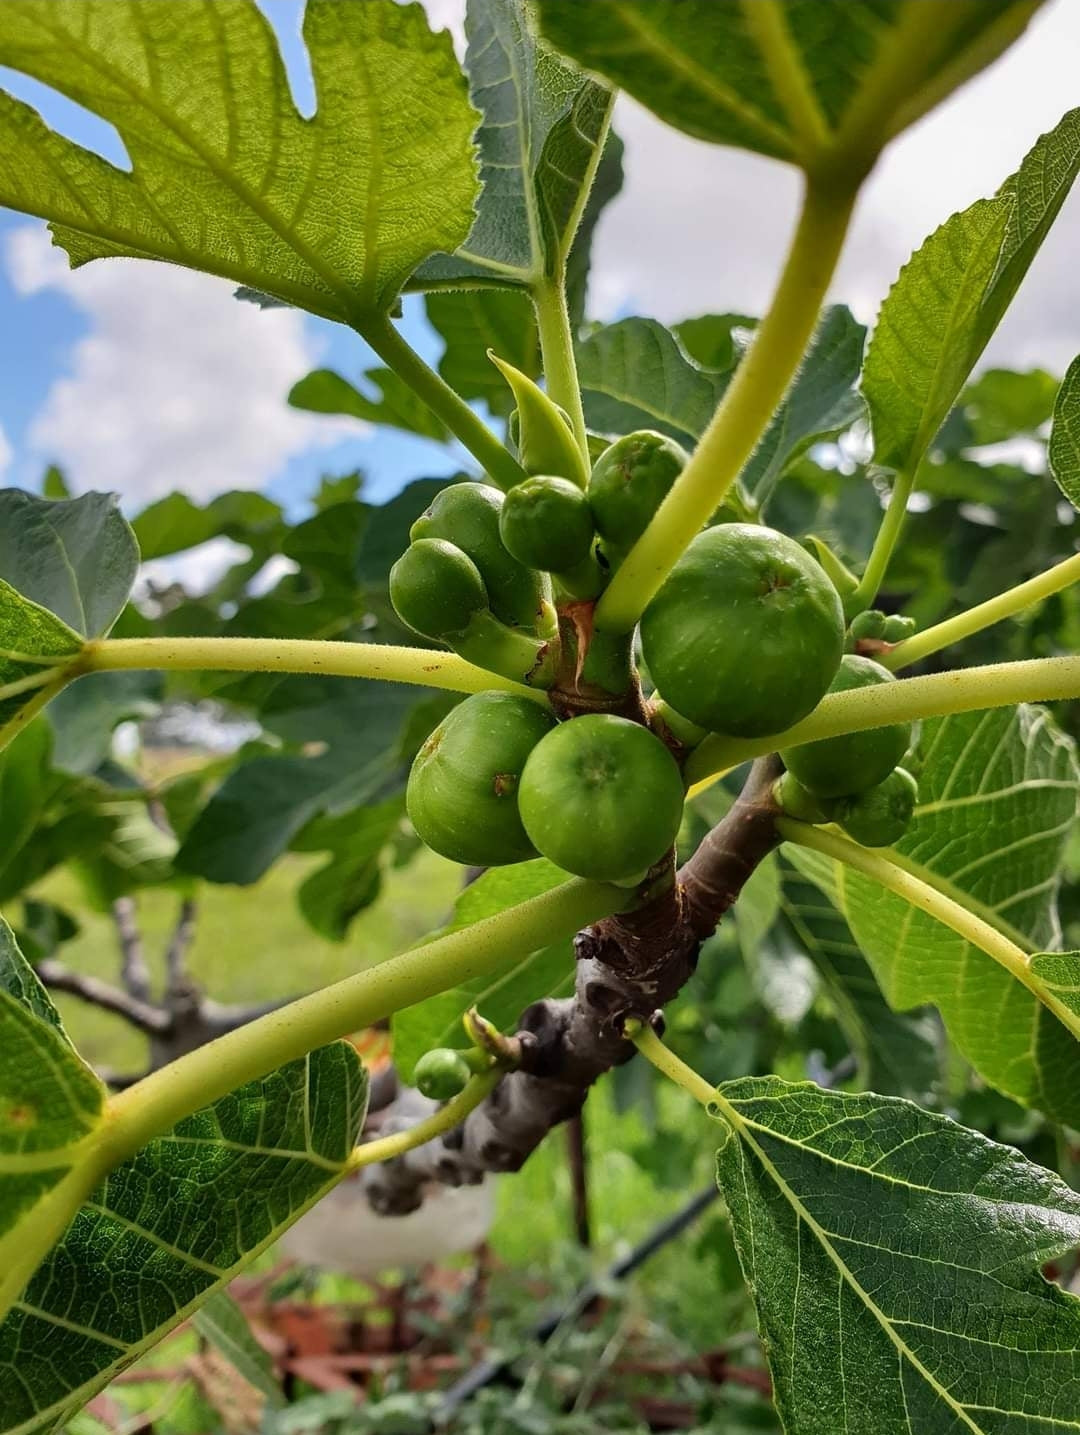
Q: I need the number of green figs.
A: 12